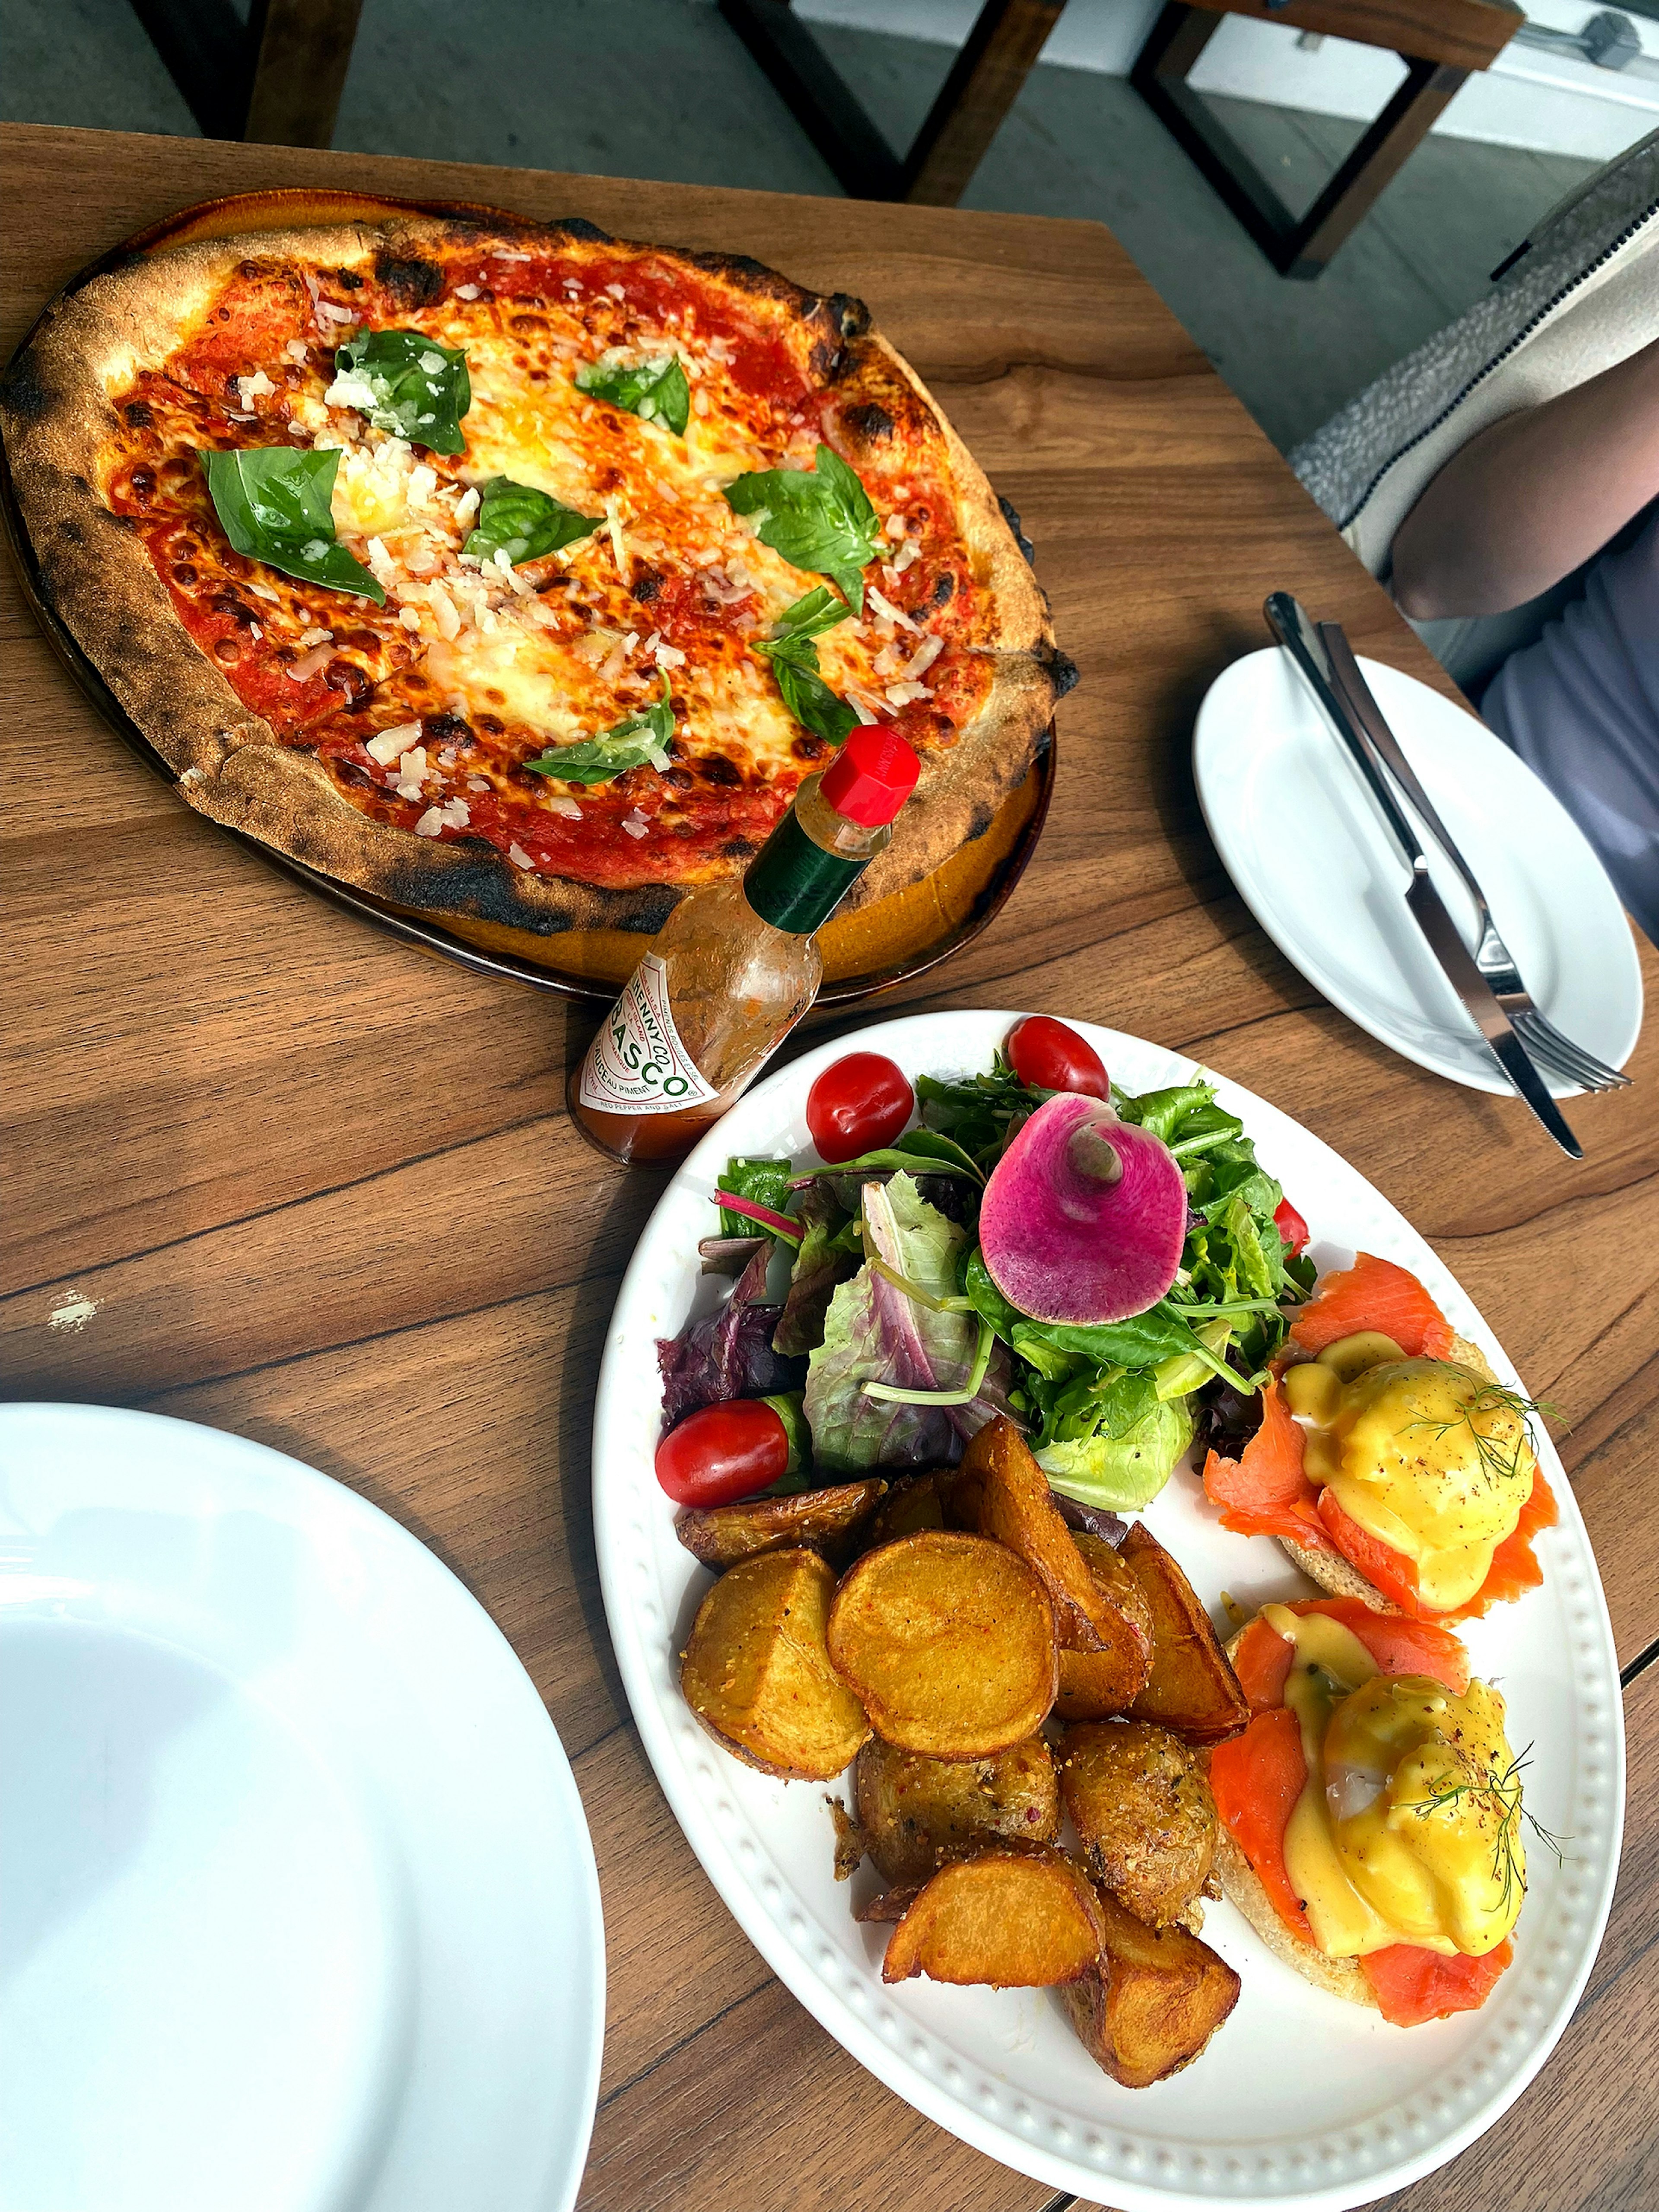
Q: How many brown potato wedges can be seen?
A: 11